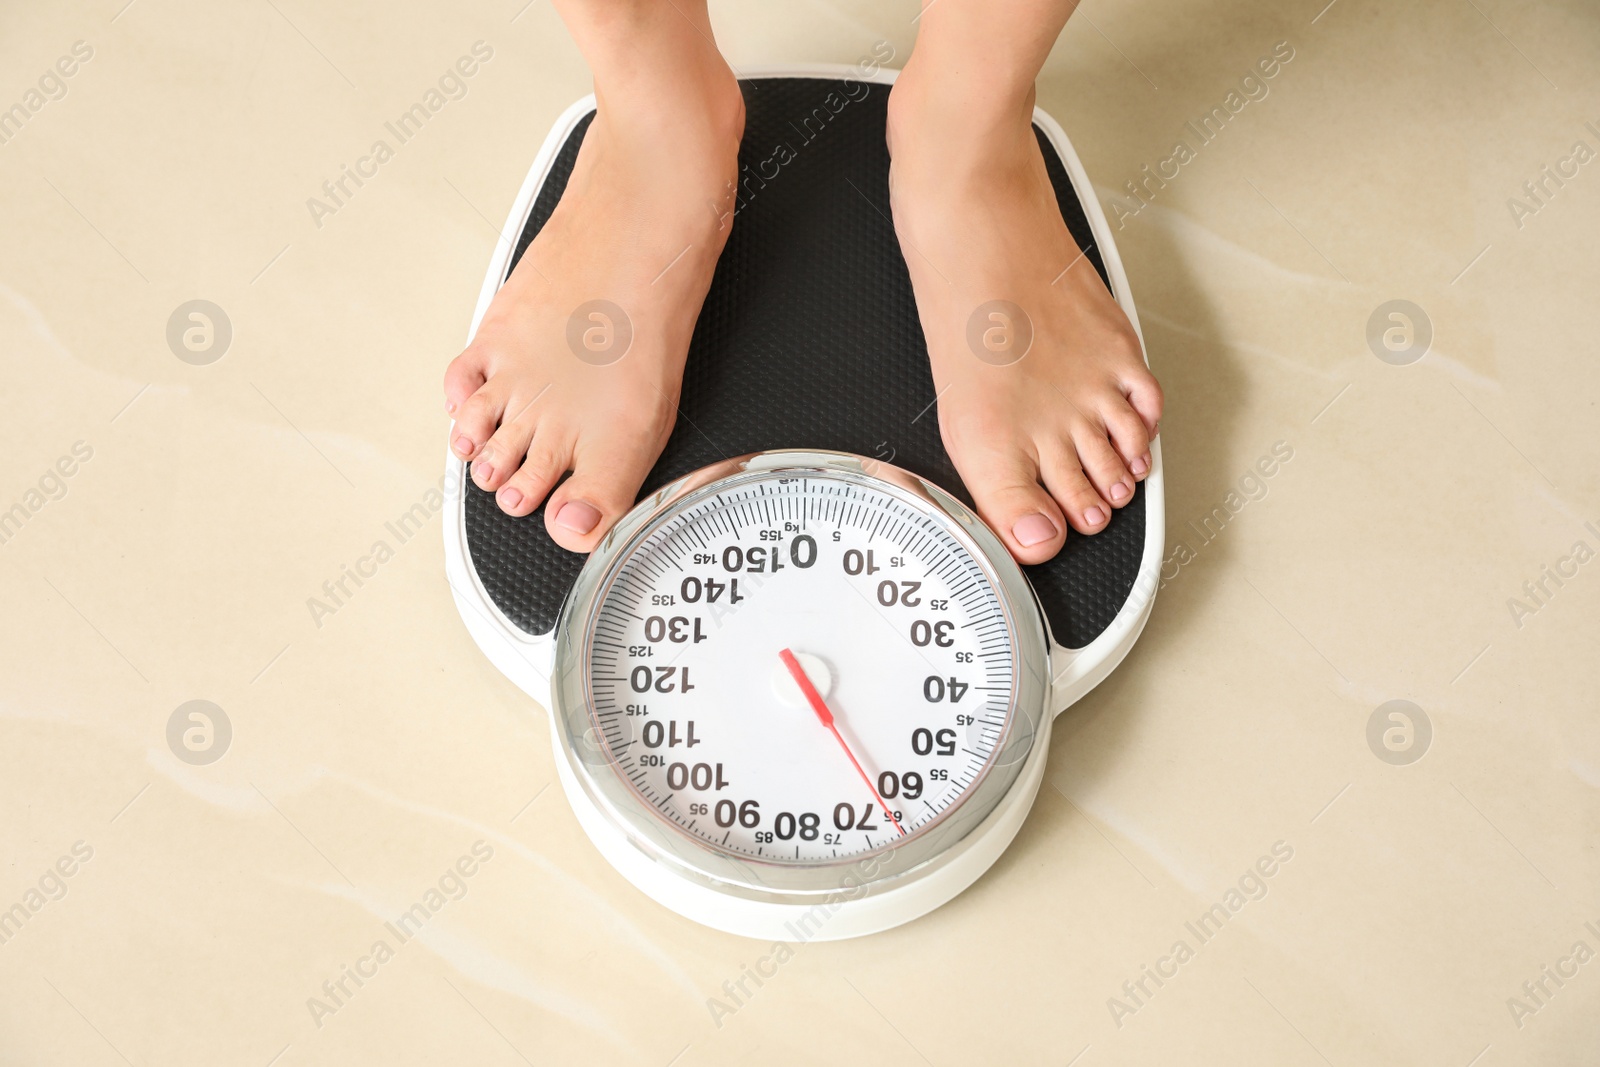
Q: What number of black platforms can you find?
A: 1